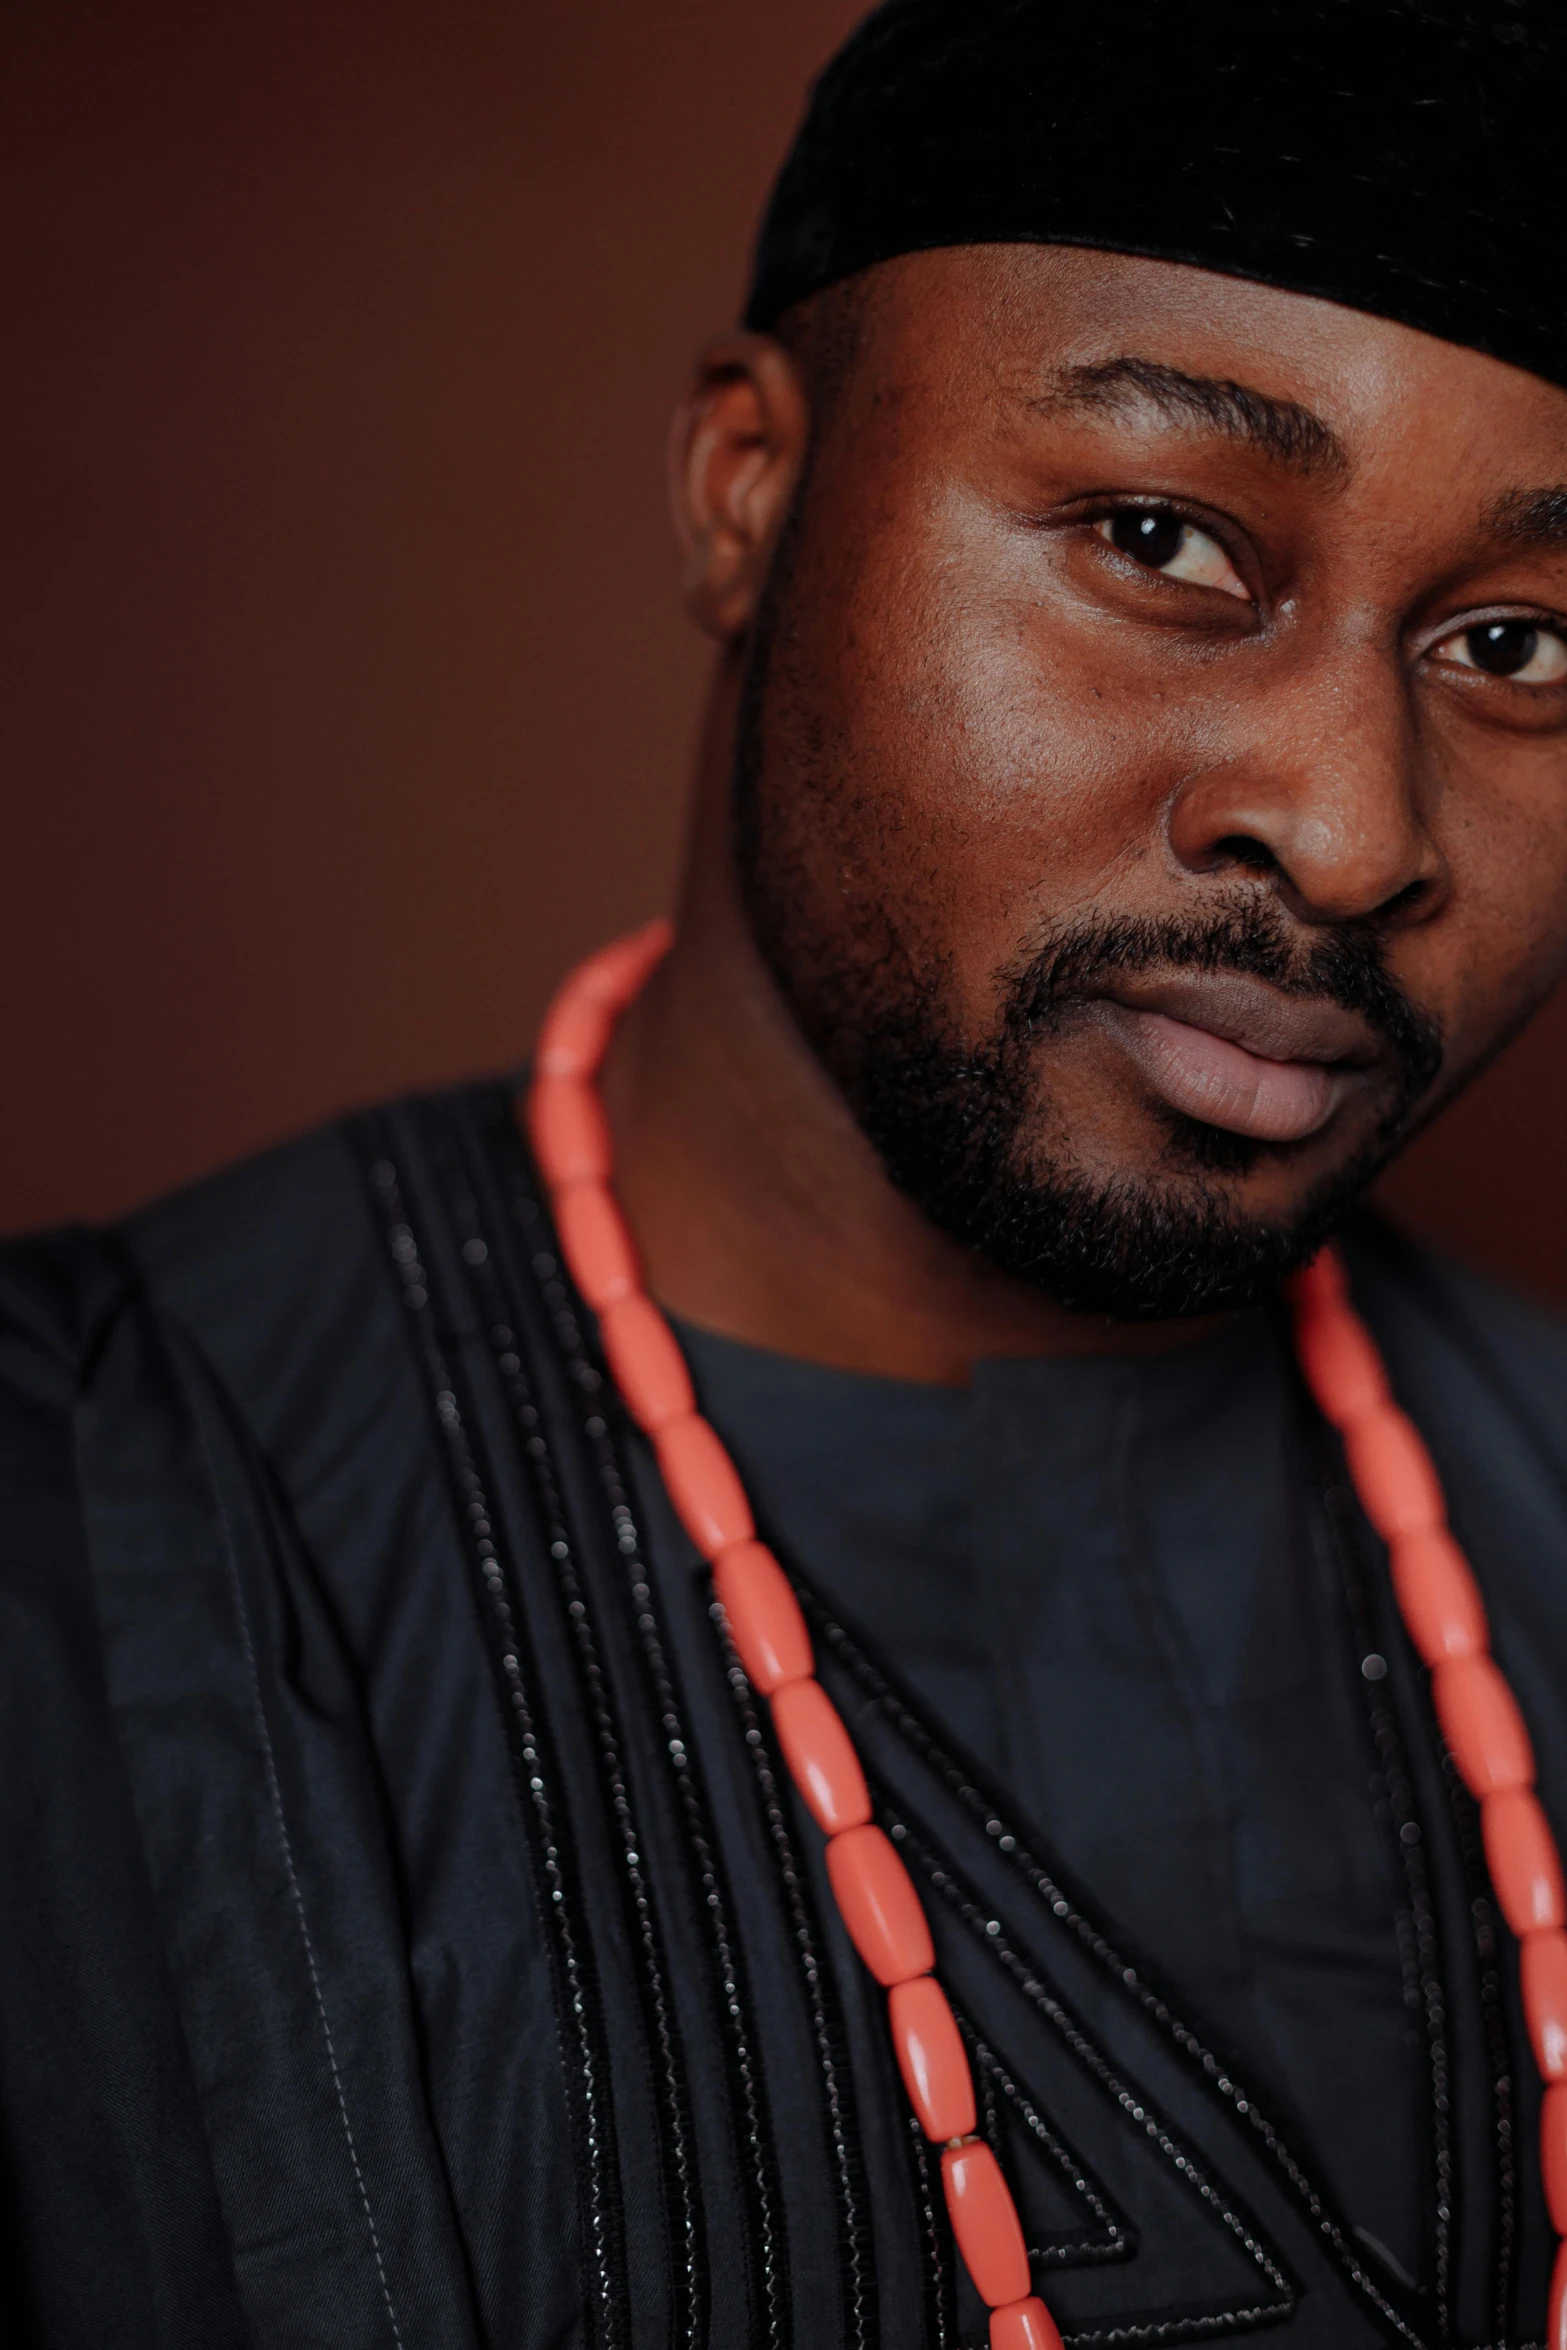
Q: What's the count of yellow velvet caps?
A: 0